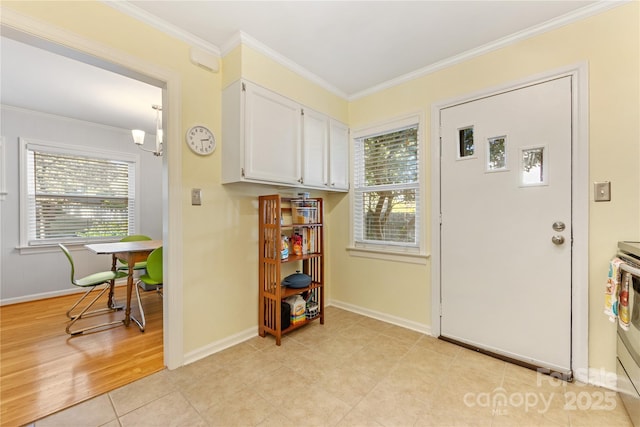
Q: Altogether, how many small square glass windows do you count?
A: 3